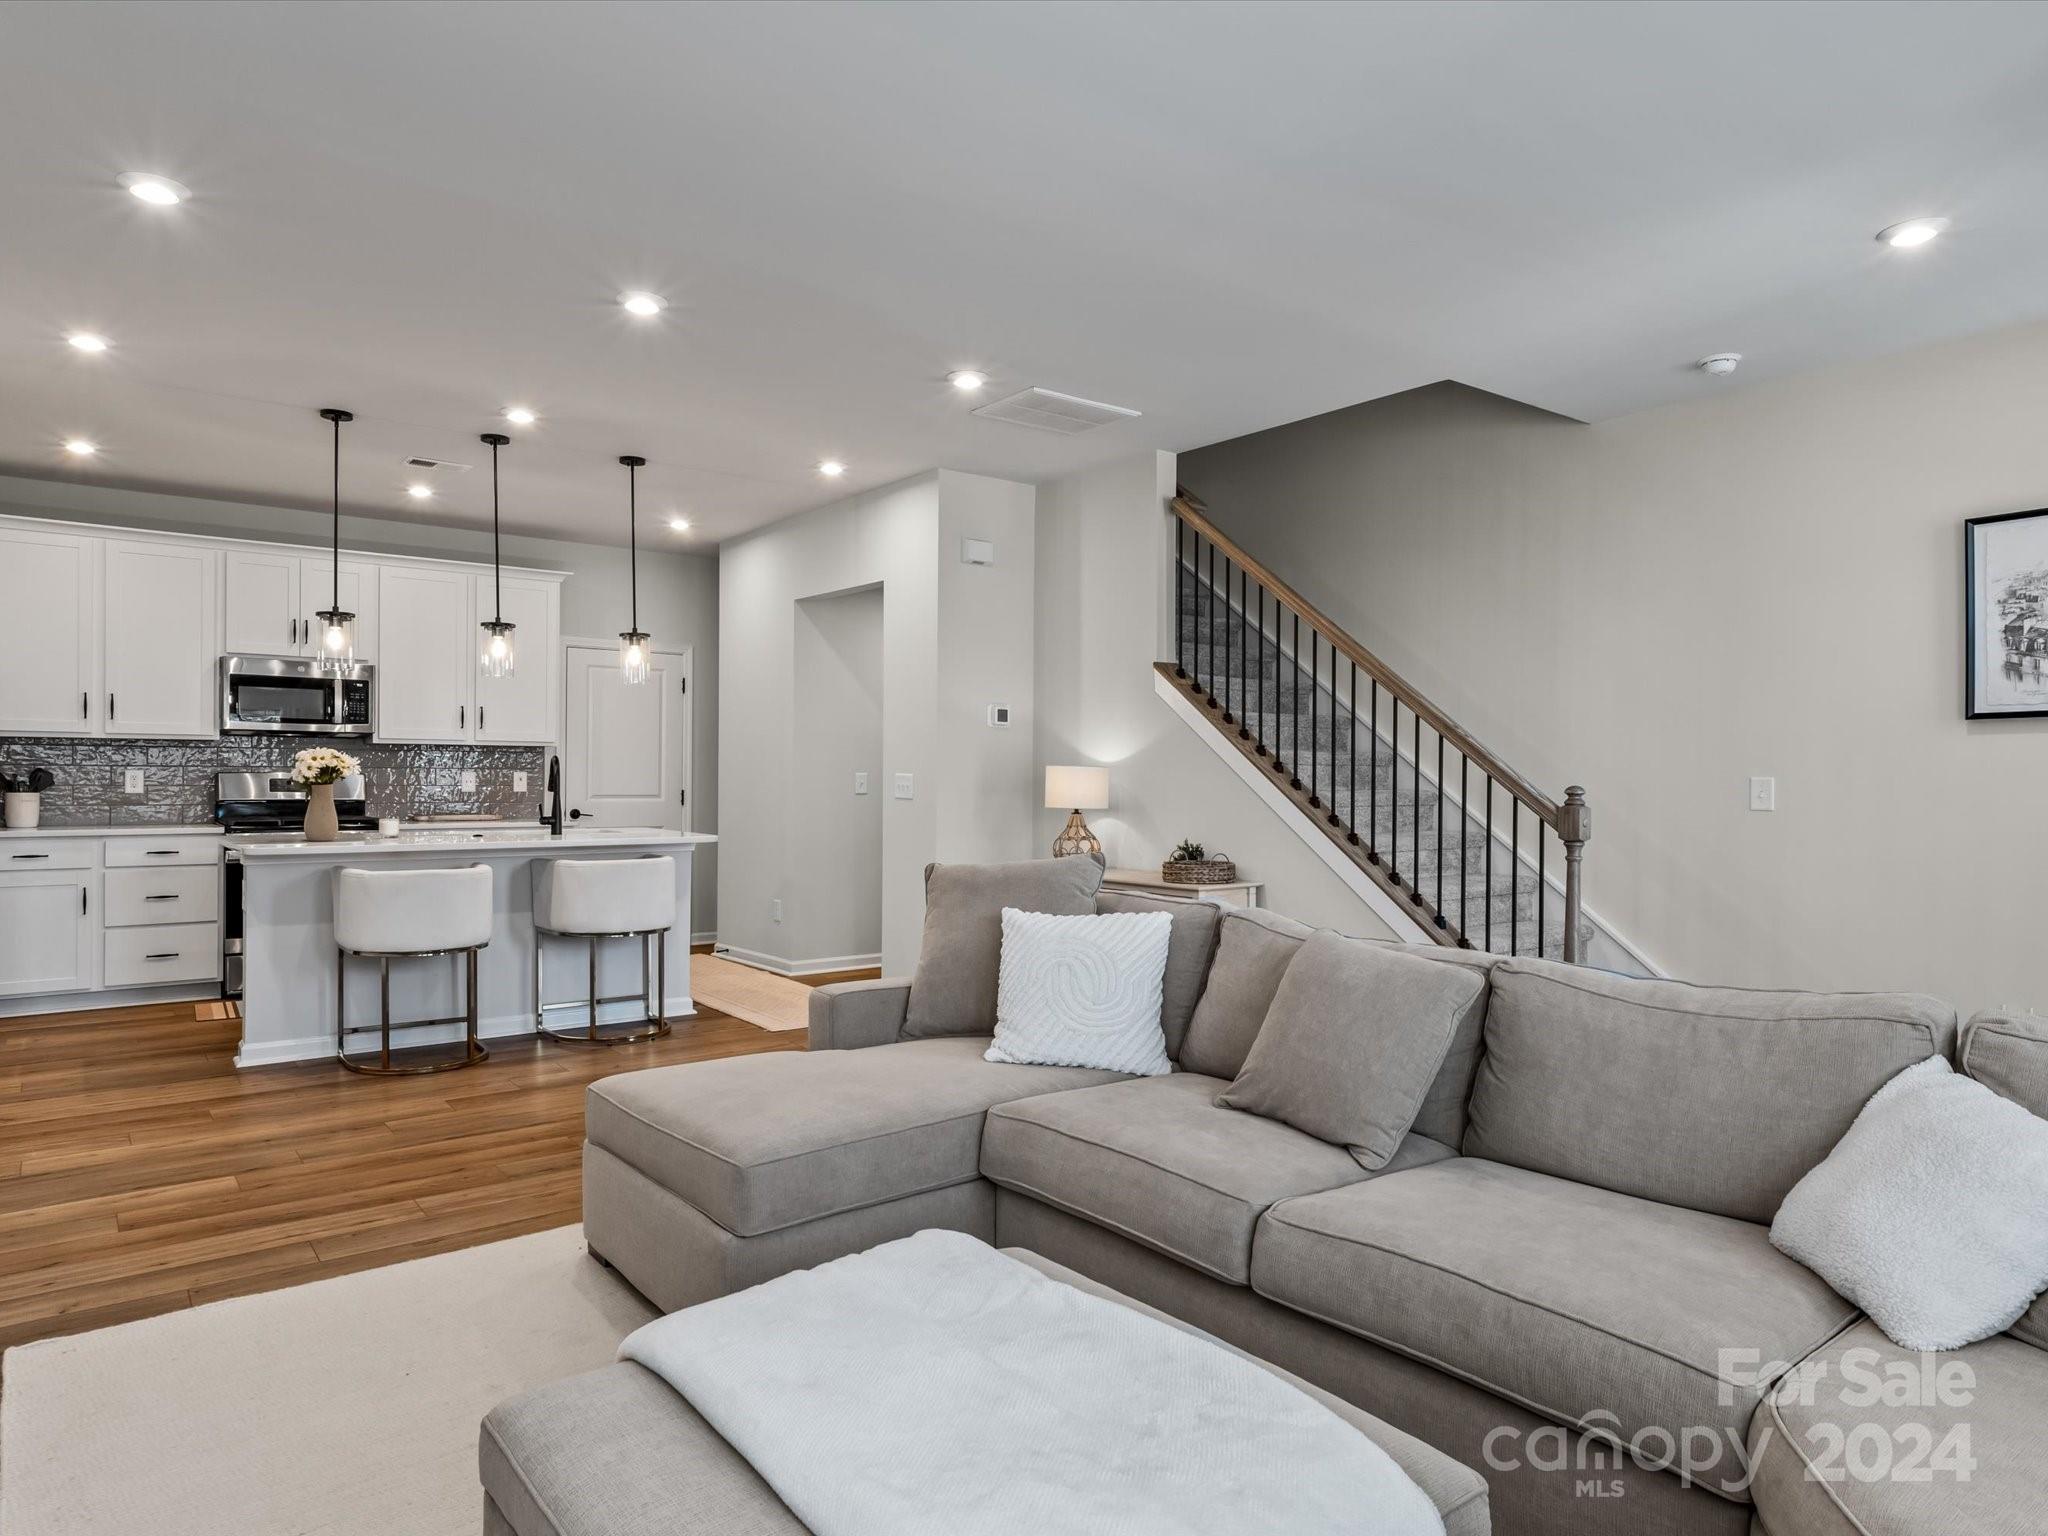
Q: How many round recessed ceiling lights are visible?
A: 10